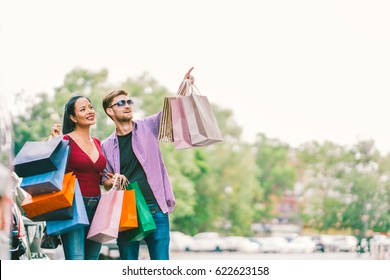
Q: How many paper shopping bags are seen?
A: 11